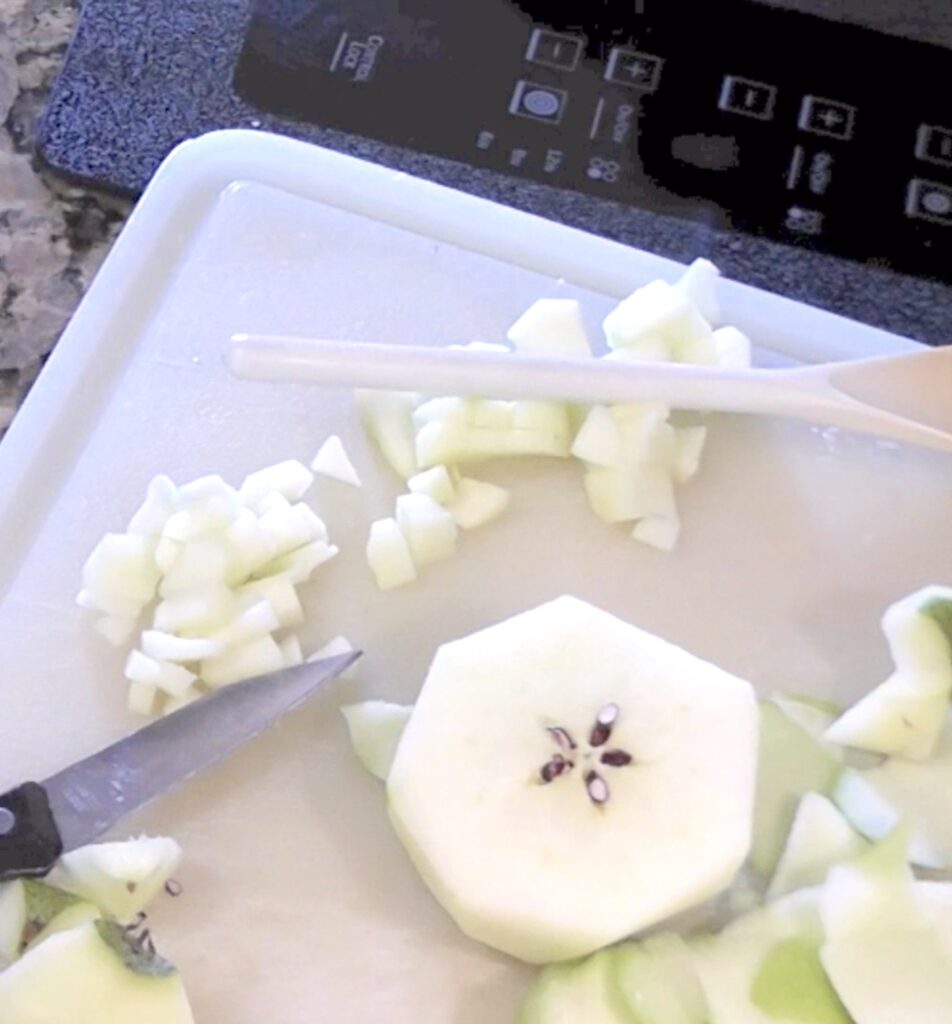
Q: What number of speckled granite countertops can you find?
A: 1